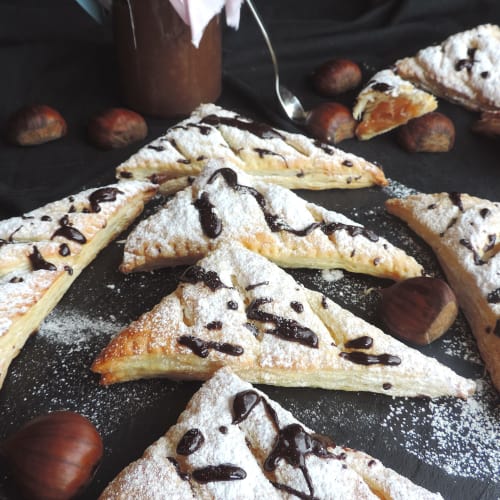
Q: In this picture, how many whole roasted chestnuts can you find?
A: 7